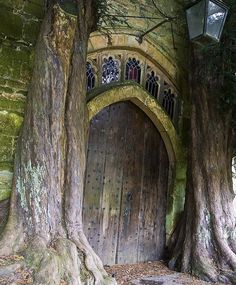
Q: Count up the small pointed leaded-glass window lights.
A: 5